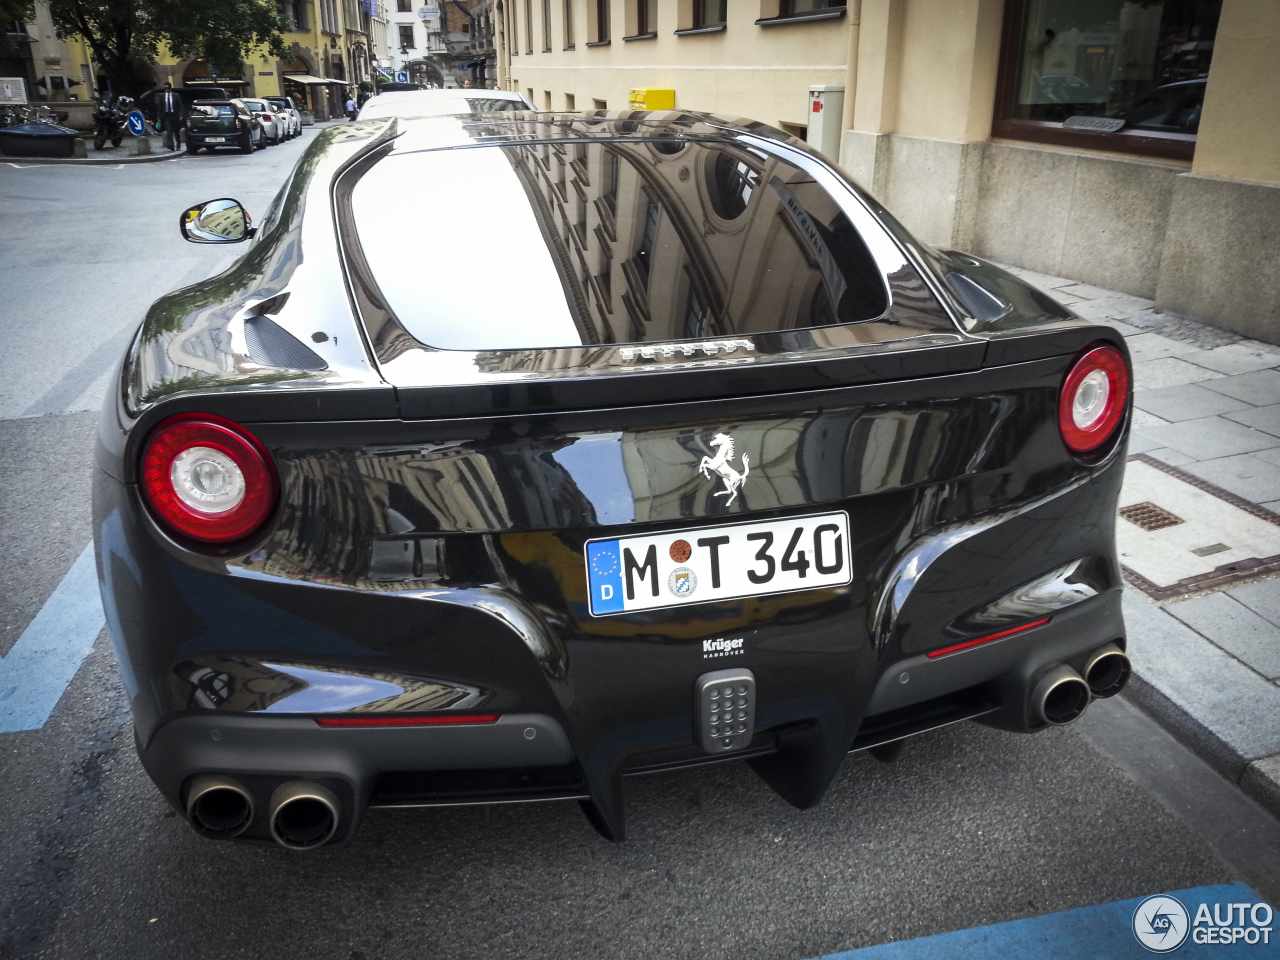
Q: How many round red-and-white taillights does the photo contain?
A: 2